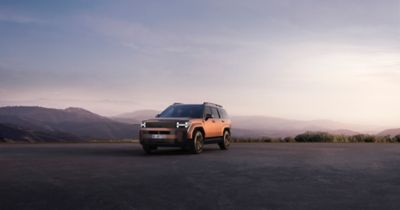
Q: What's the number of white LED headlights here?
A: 2